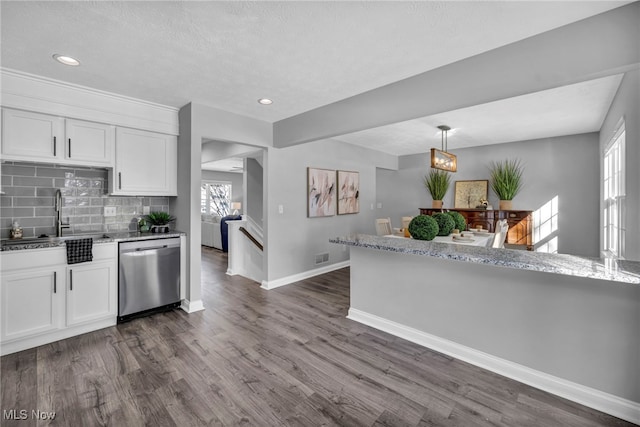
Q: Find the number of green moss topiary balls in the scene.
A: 3